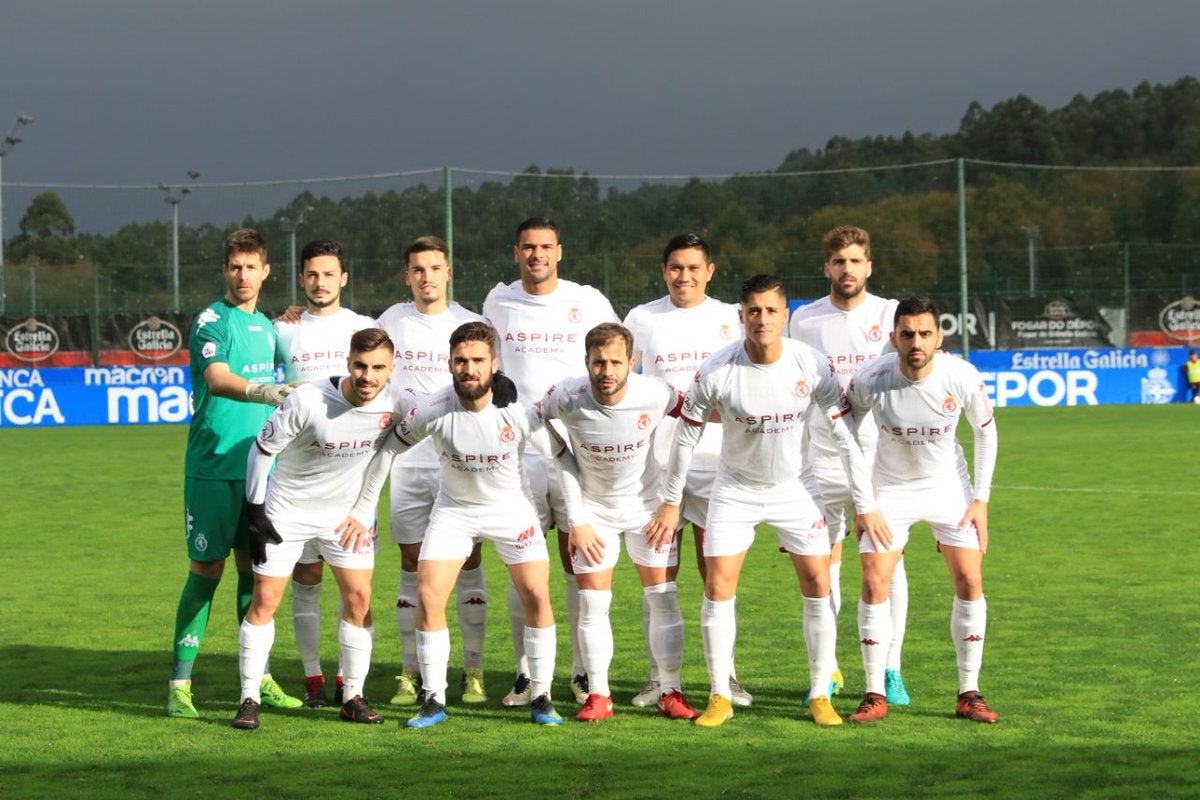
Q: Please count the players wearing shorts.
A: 11